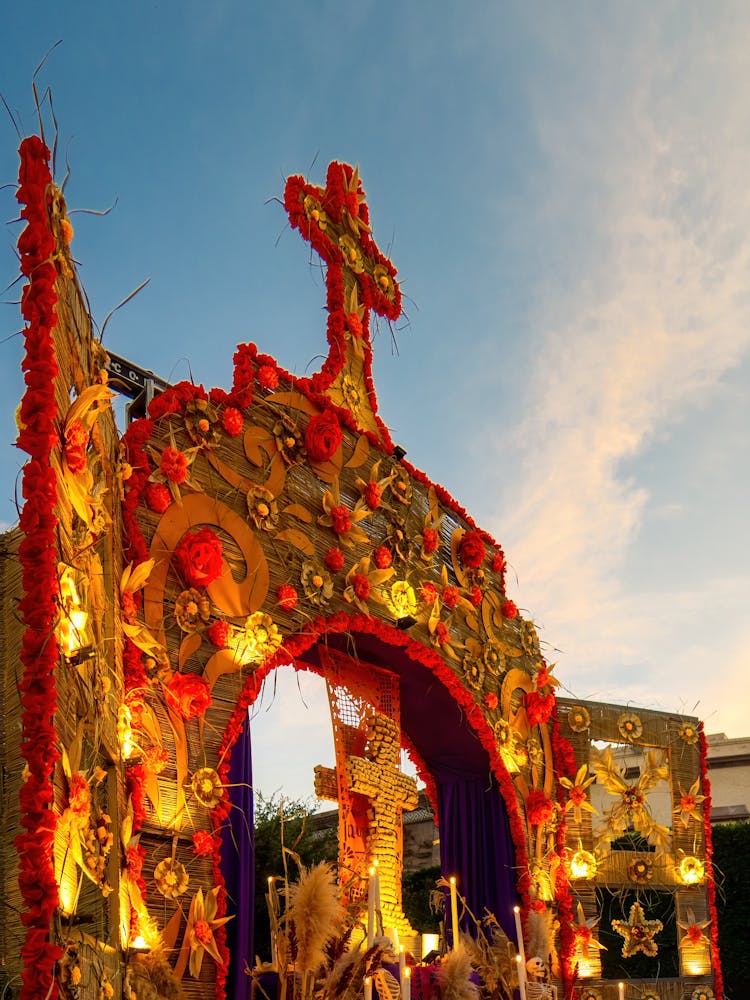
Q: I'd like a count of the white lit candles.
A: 10